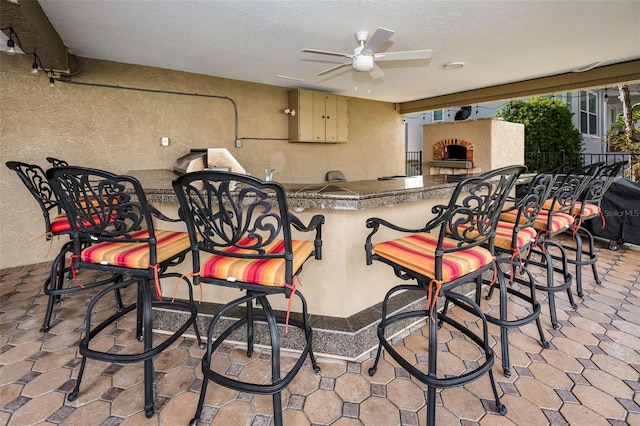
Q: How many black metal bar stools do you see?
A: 8